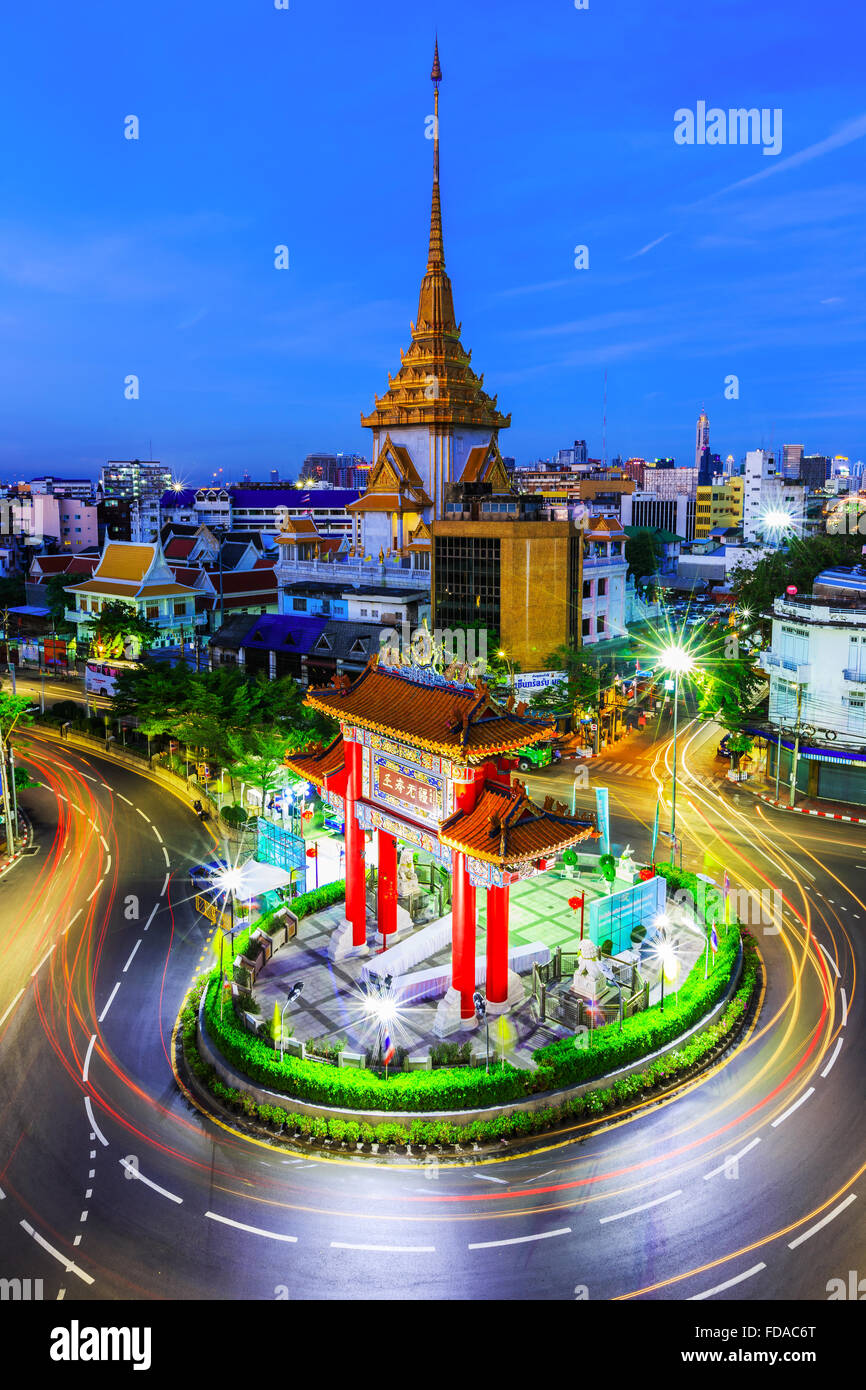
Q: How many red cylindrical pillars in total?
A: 4